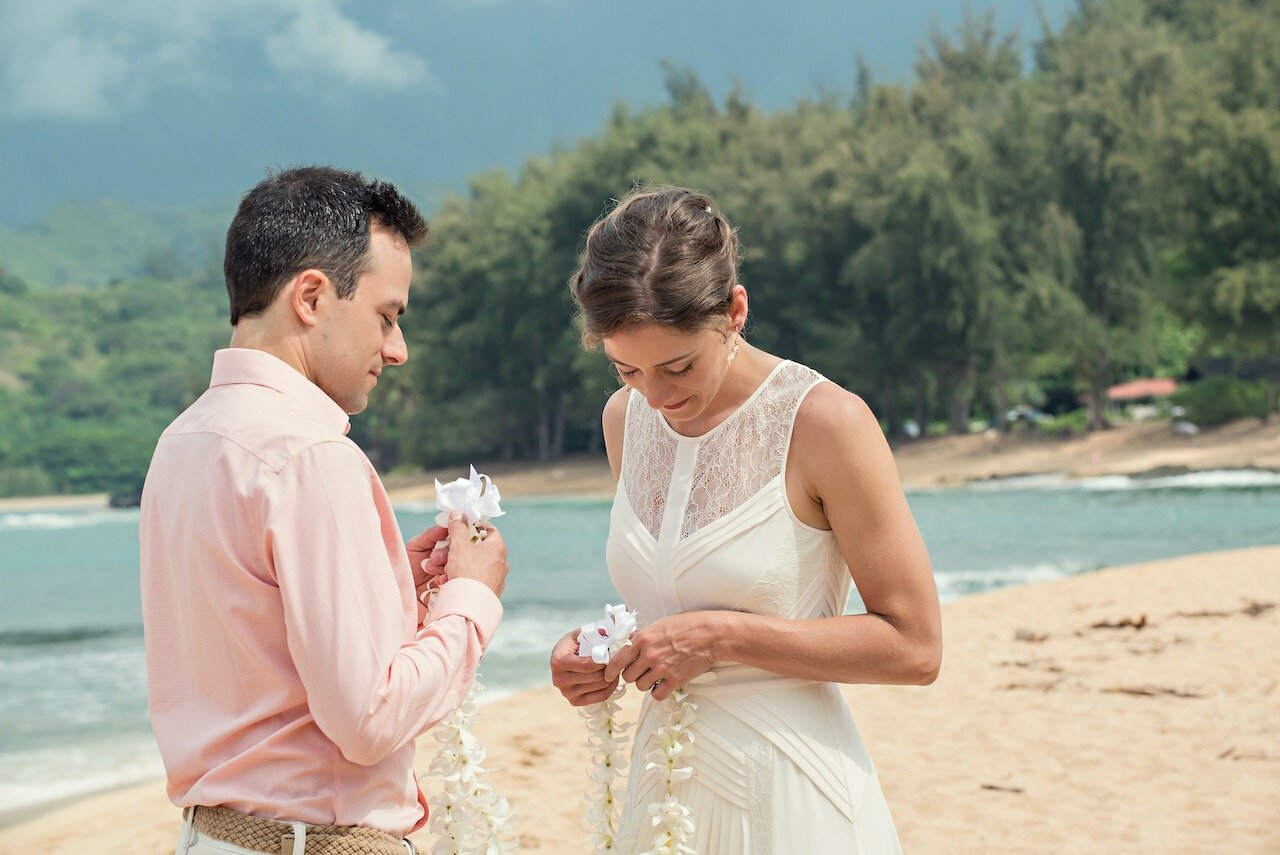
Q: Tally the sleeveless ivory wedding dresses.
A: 1